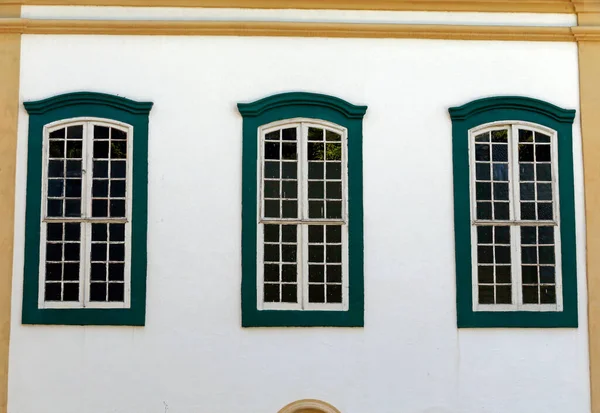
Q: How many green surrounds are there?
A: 3